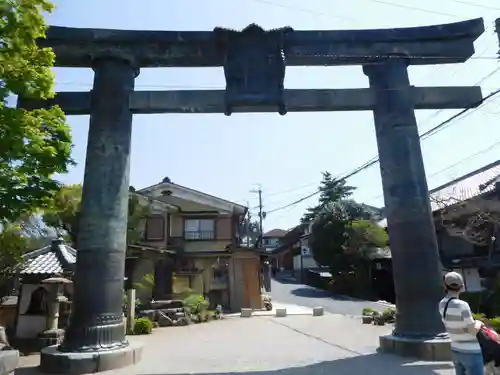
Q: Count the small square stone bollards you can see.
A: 3